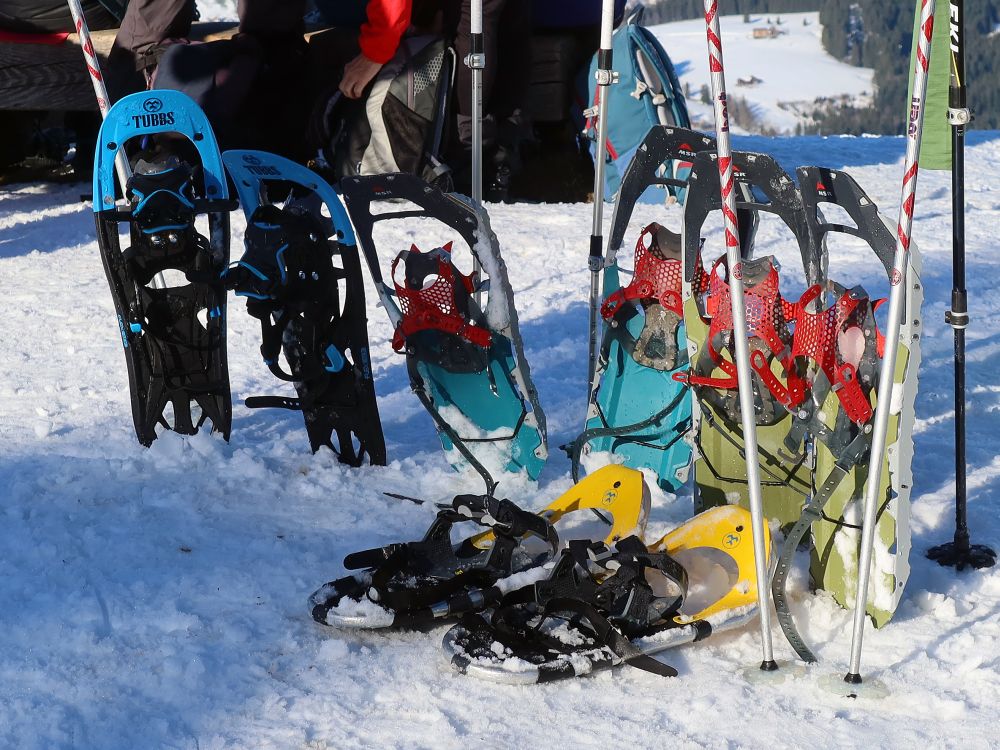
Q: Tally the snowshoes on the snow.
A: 8